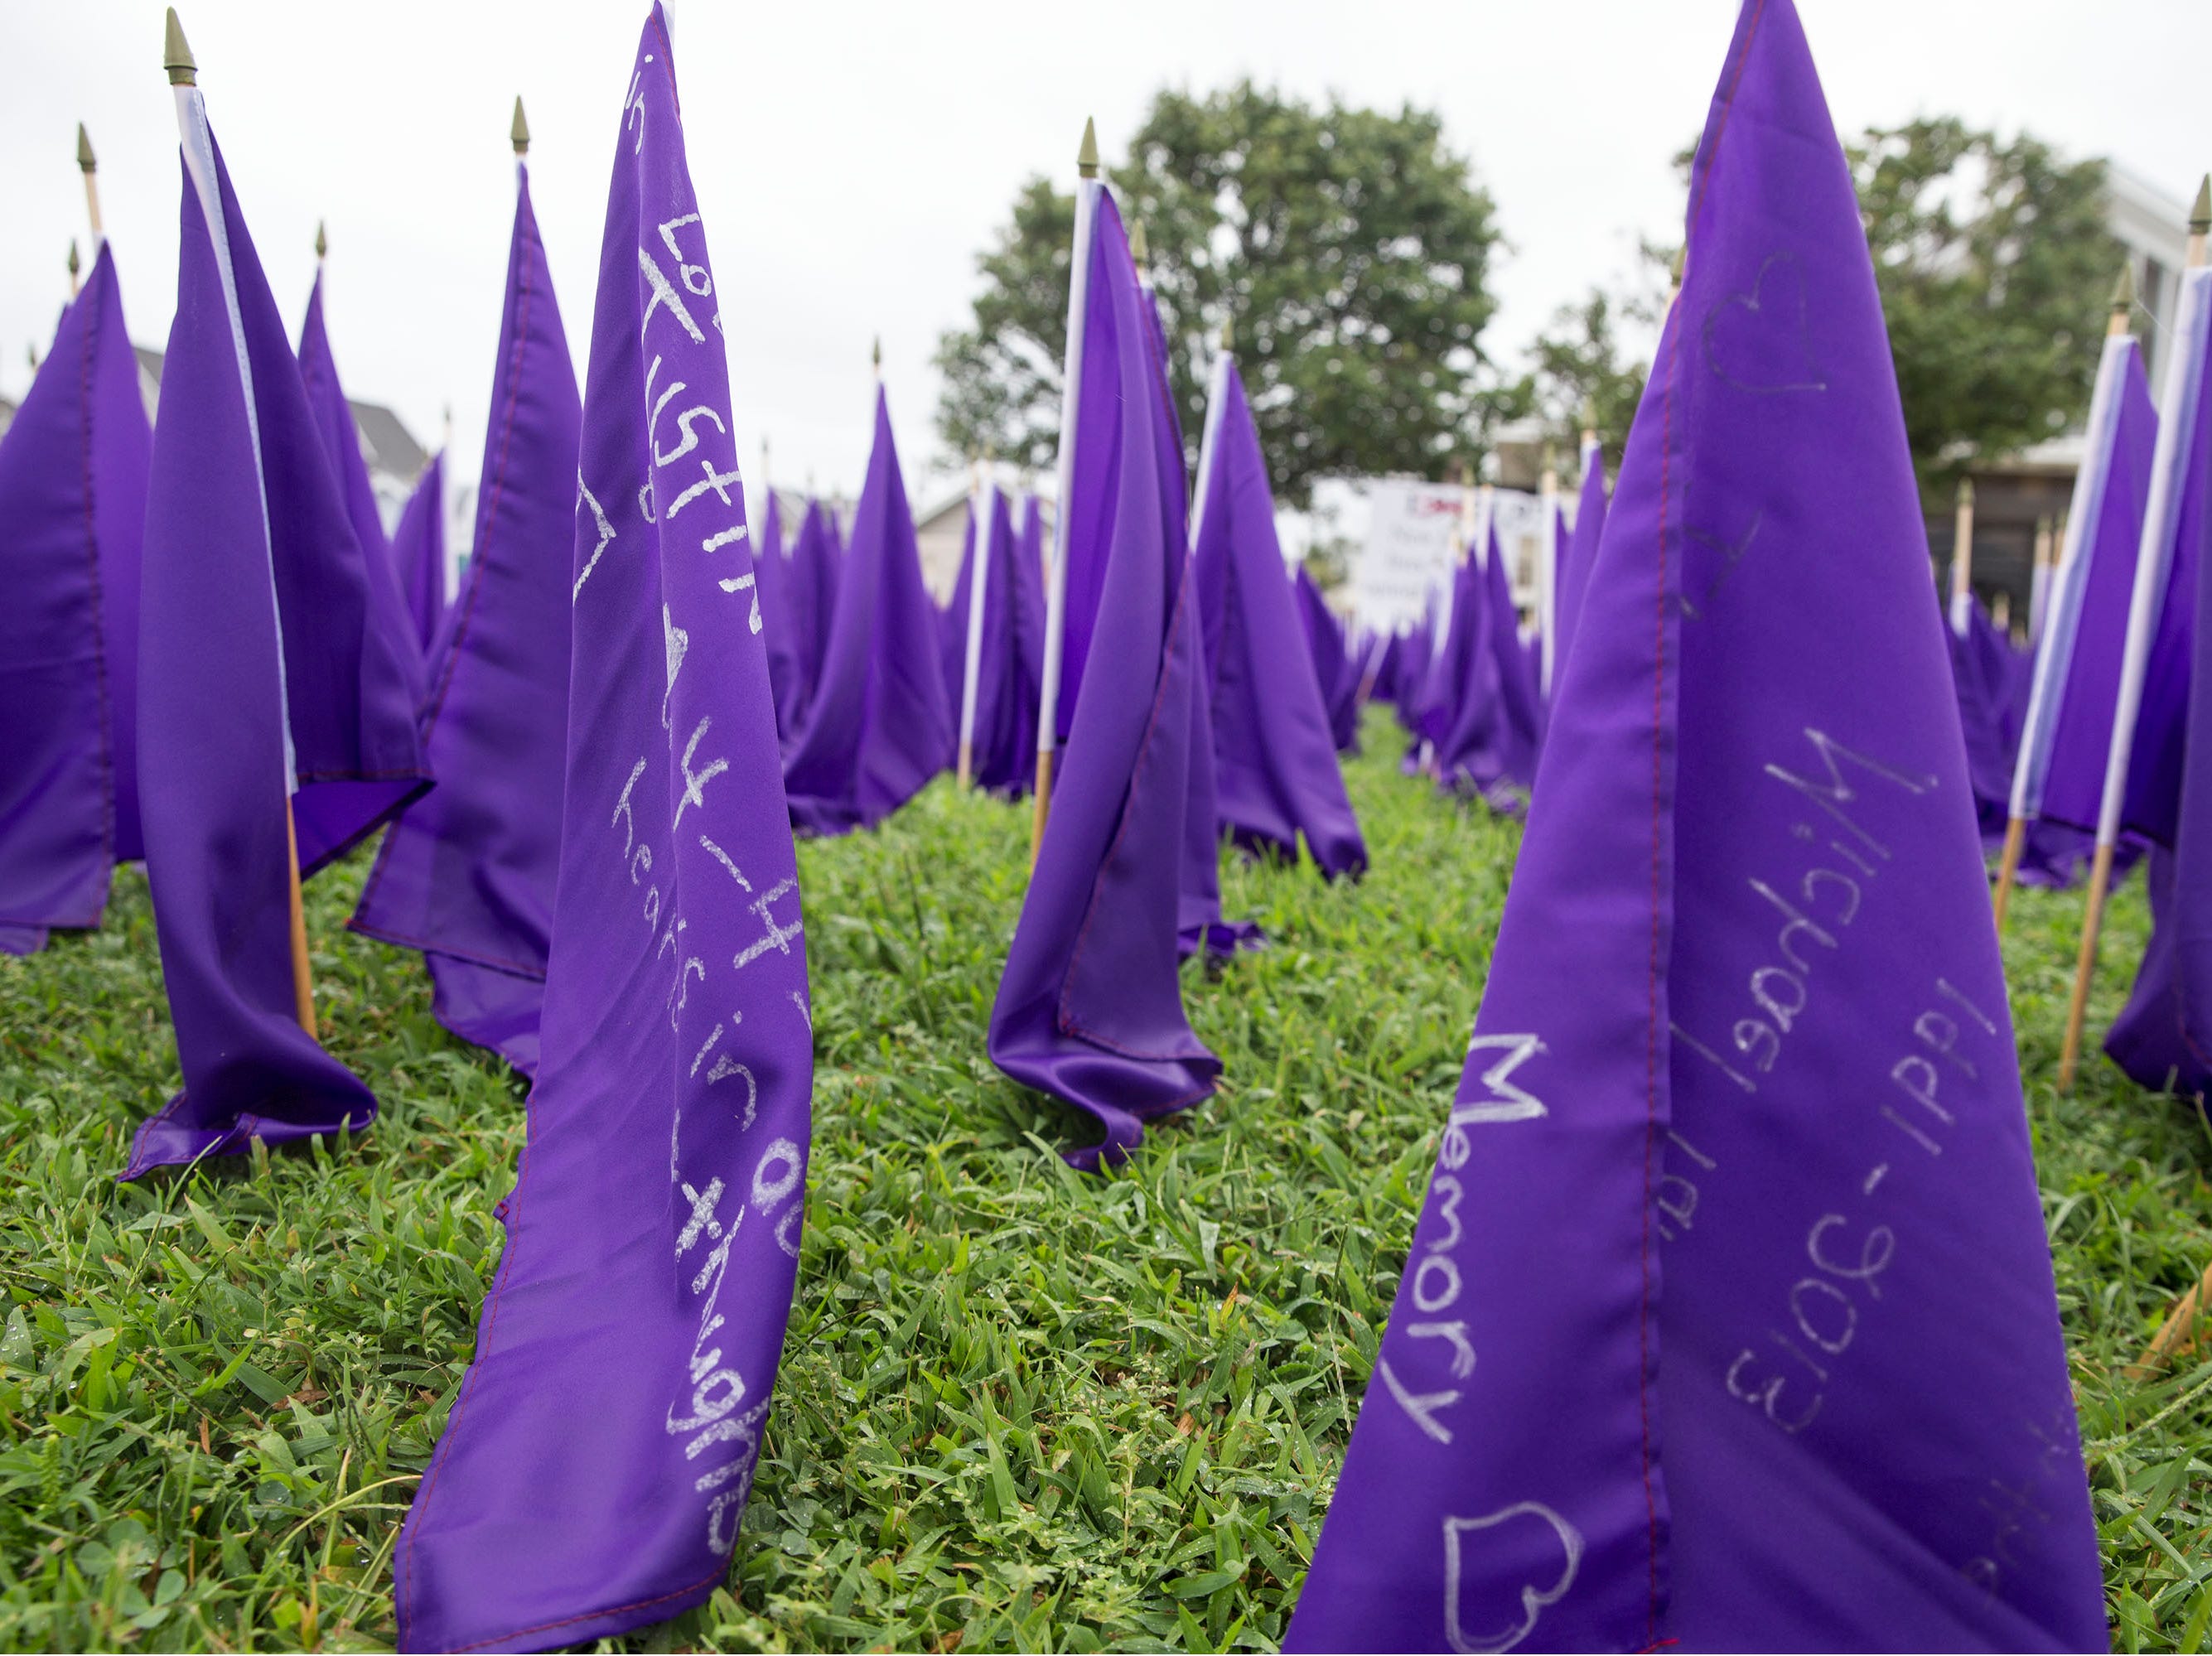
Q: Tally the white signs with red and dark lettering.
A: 1